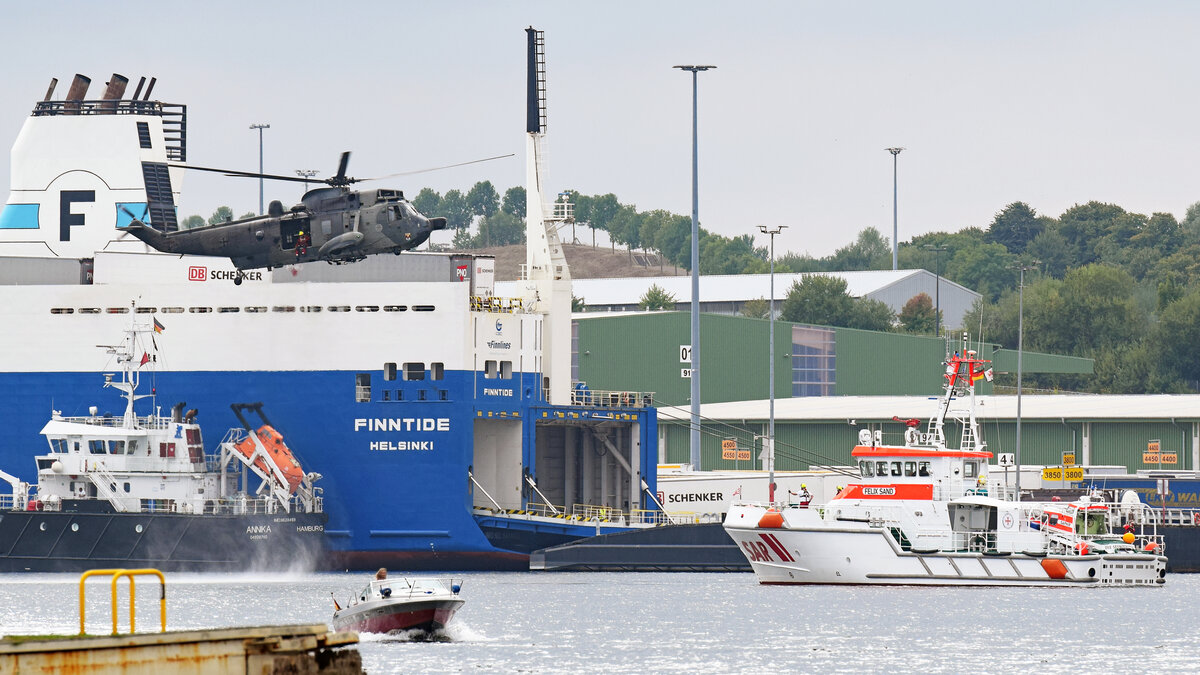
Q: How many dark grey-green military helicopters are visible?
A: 1